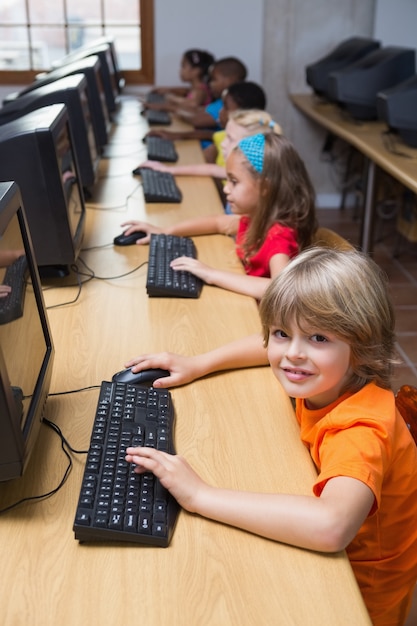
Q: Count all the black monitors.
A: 9